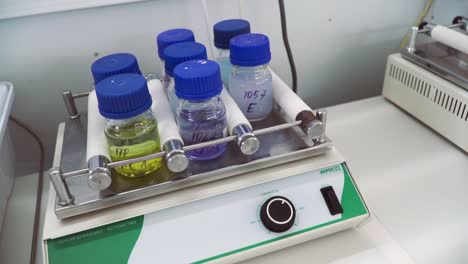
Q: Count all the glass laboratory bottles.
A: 7